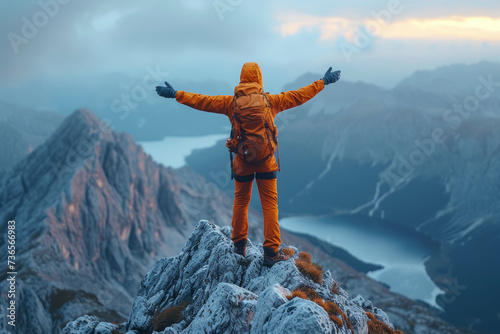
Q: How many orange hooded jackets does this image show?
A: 1